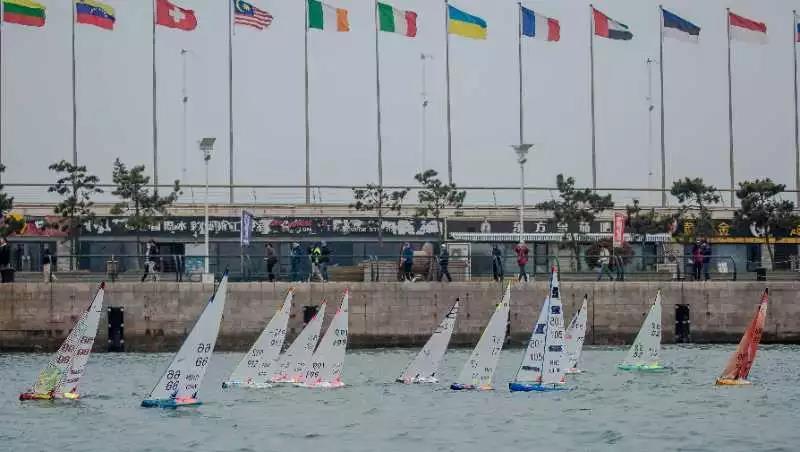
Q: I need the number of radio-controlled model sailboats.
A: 11